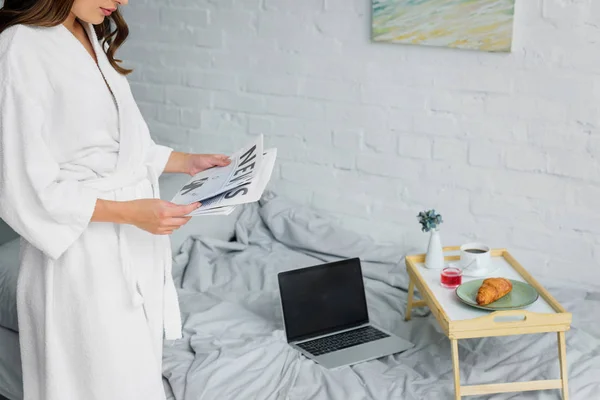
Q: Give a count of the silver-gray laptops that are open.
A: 1